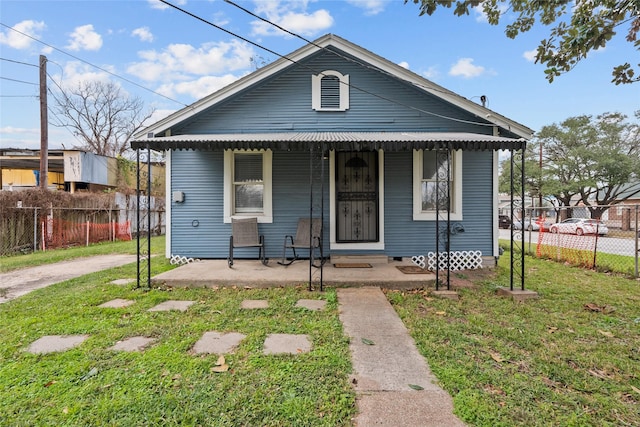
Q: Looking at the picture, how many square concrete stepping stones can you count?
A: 9